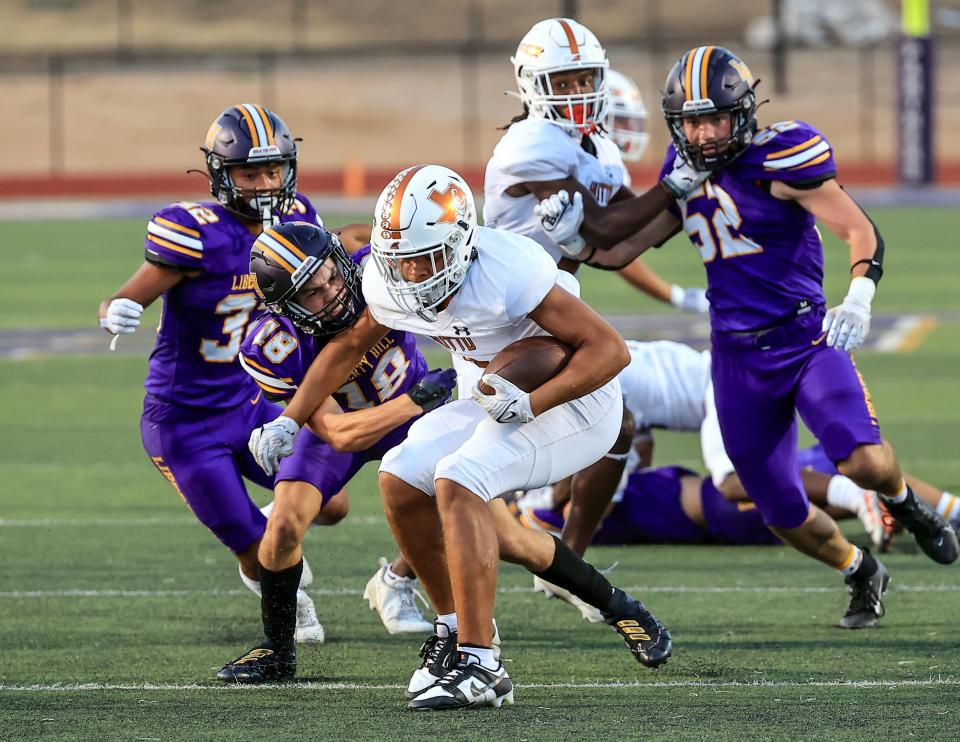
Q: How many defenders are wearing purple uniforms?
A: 4